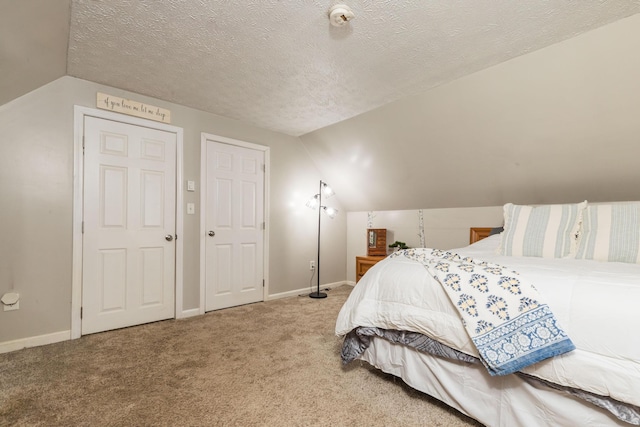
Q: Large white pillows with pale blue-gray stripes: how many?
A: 2